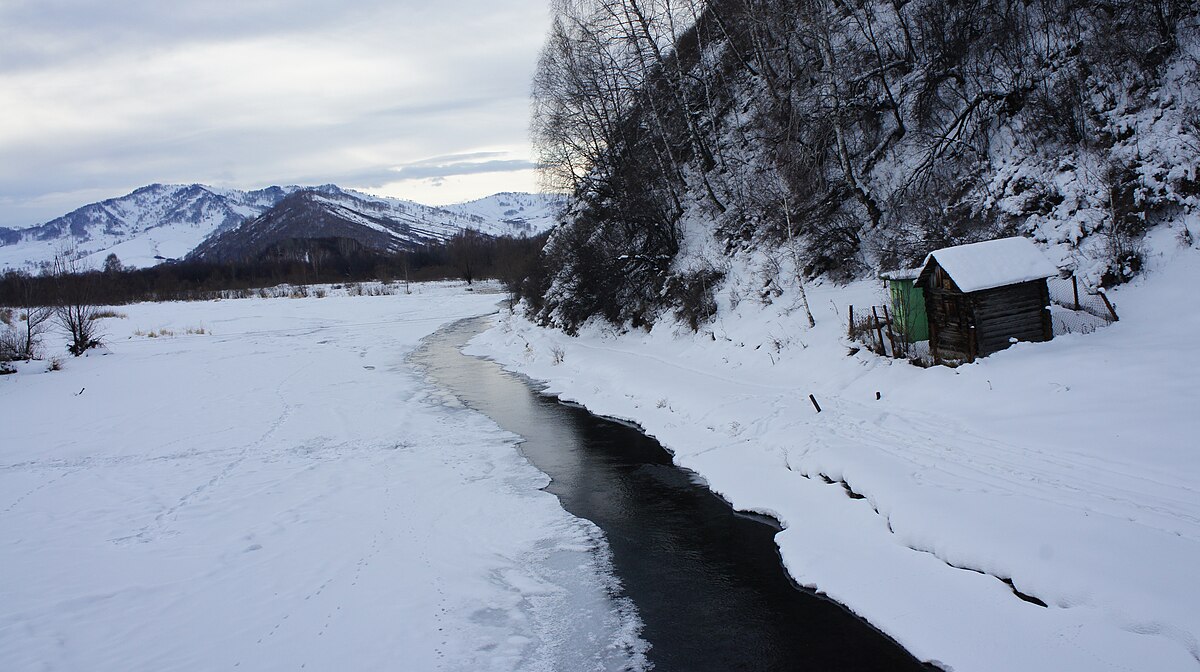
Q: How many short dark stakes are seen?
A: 2